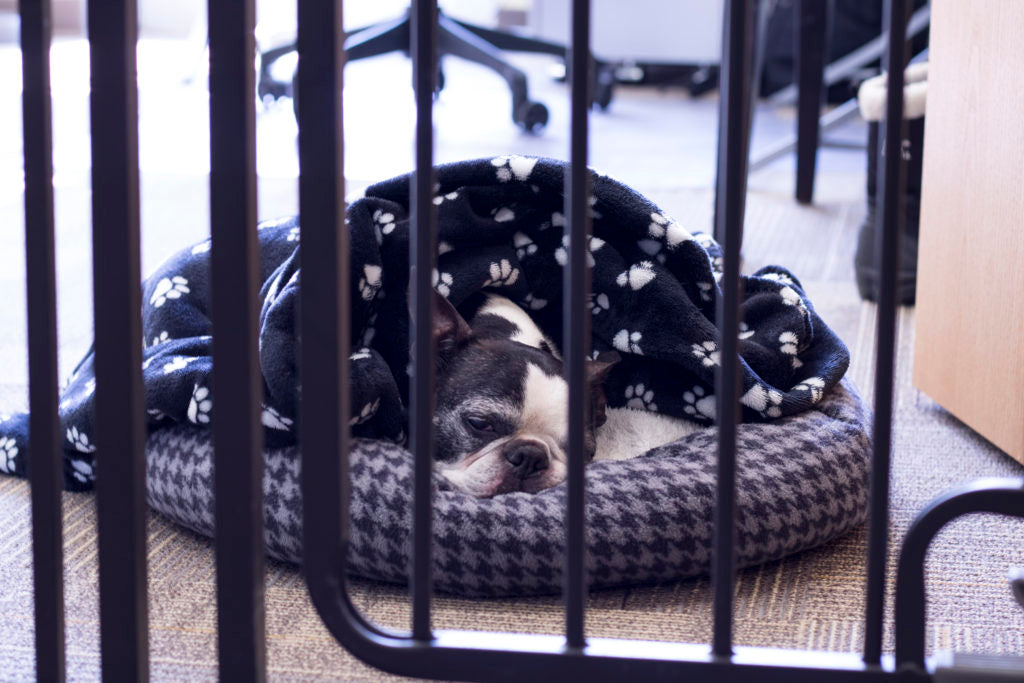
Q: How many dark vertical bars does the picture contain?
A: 8